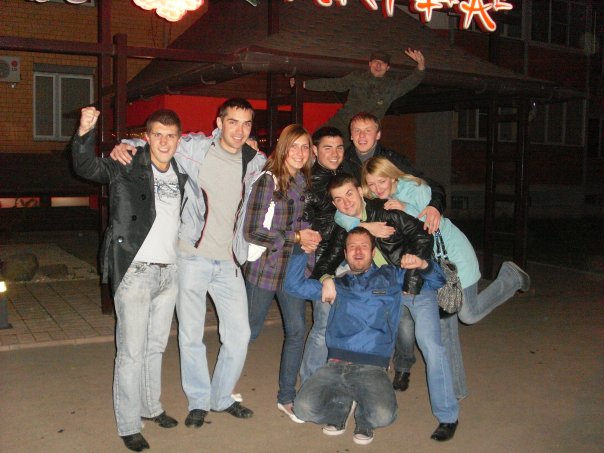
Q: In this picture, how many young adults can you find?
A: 9